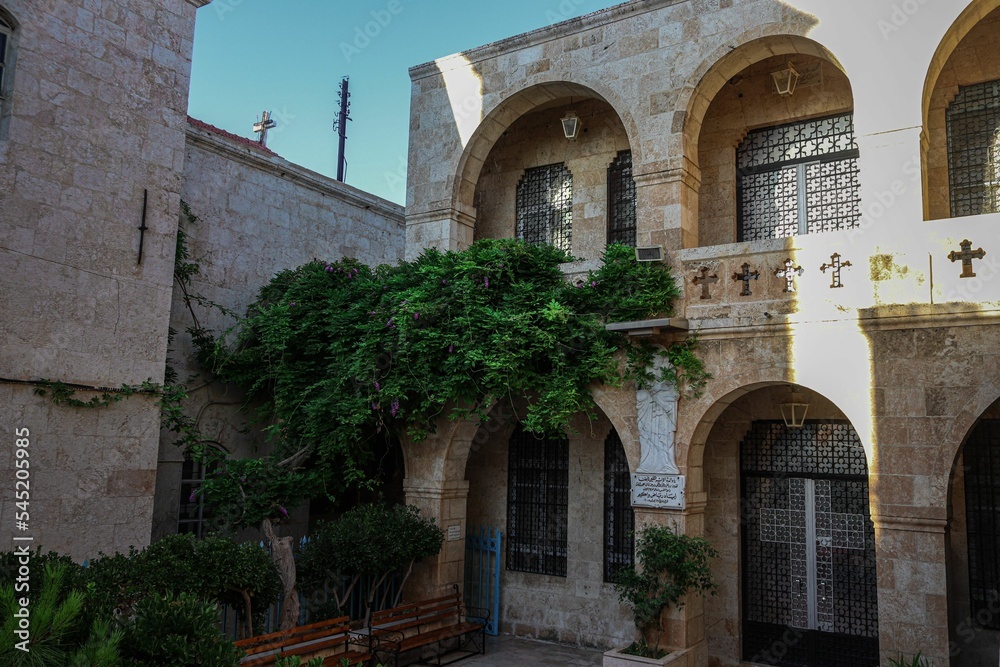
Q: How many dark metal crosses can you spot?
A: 5